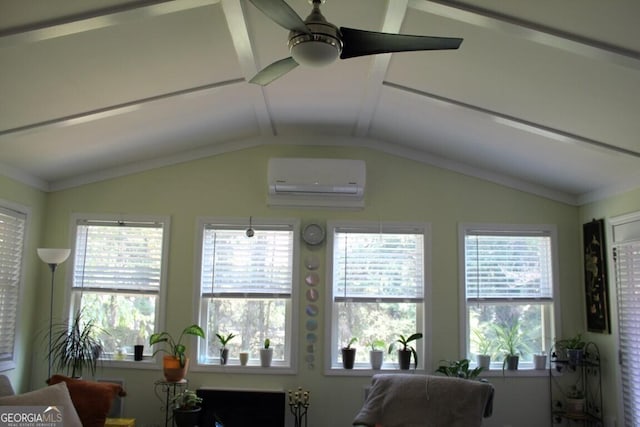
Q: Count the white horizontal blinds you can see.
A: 6